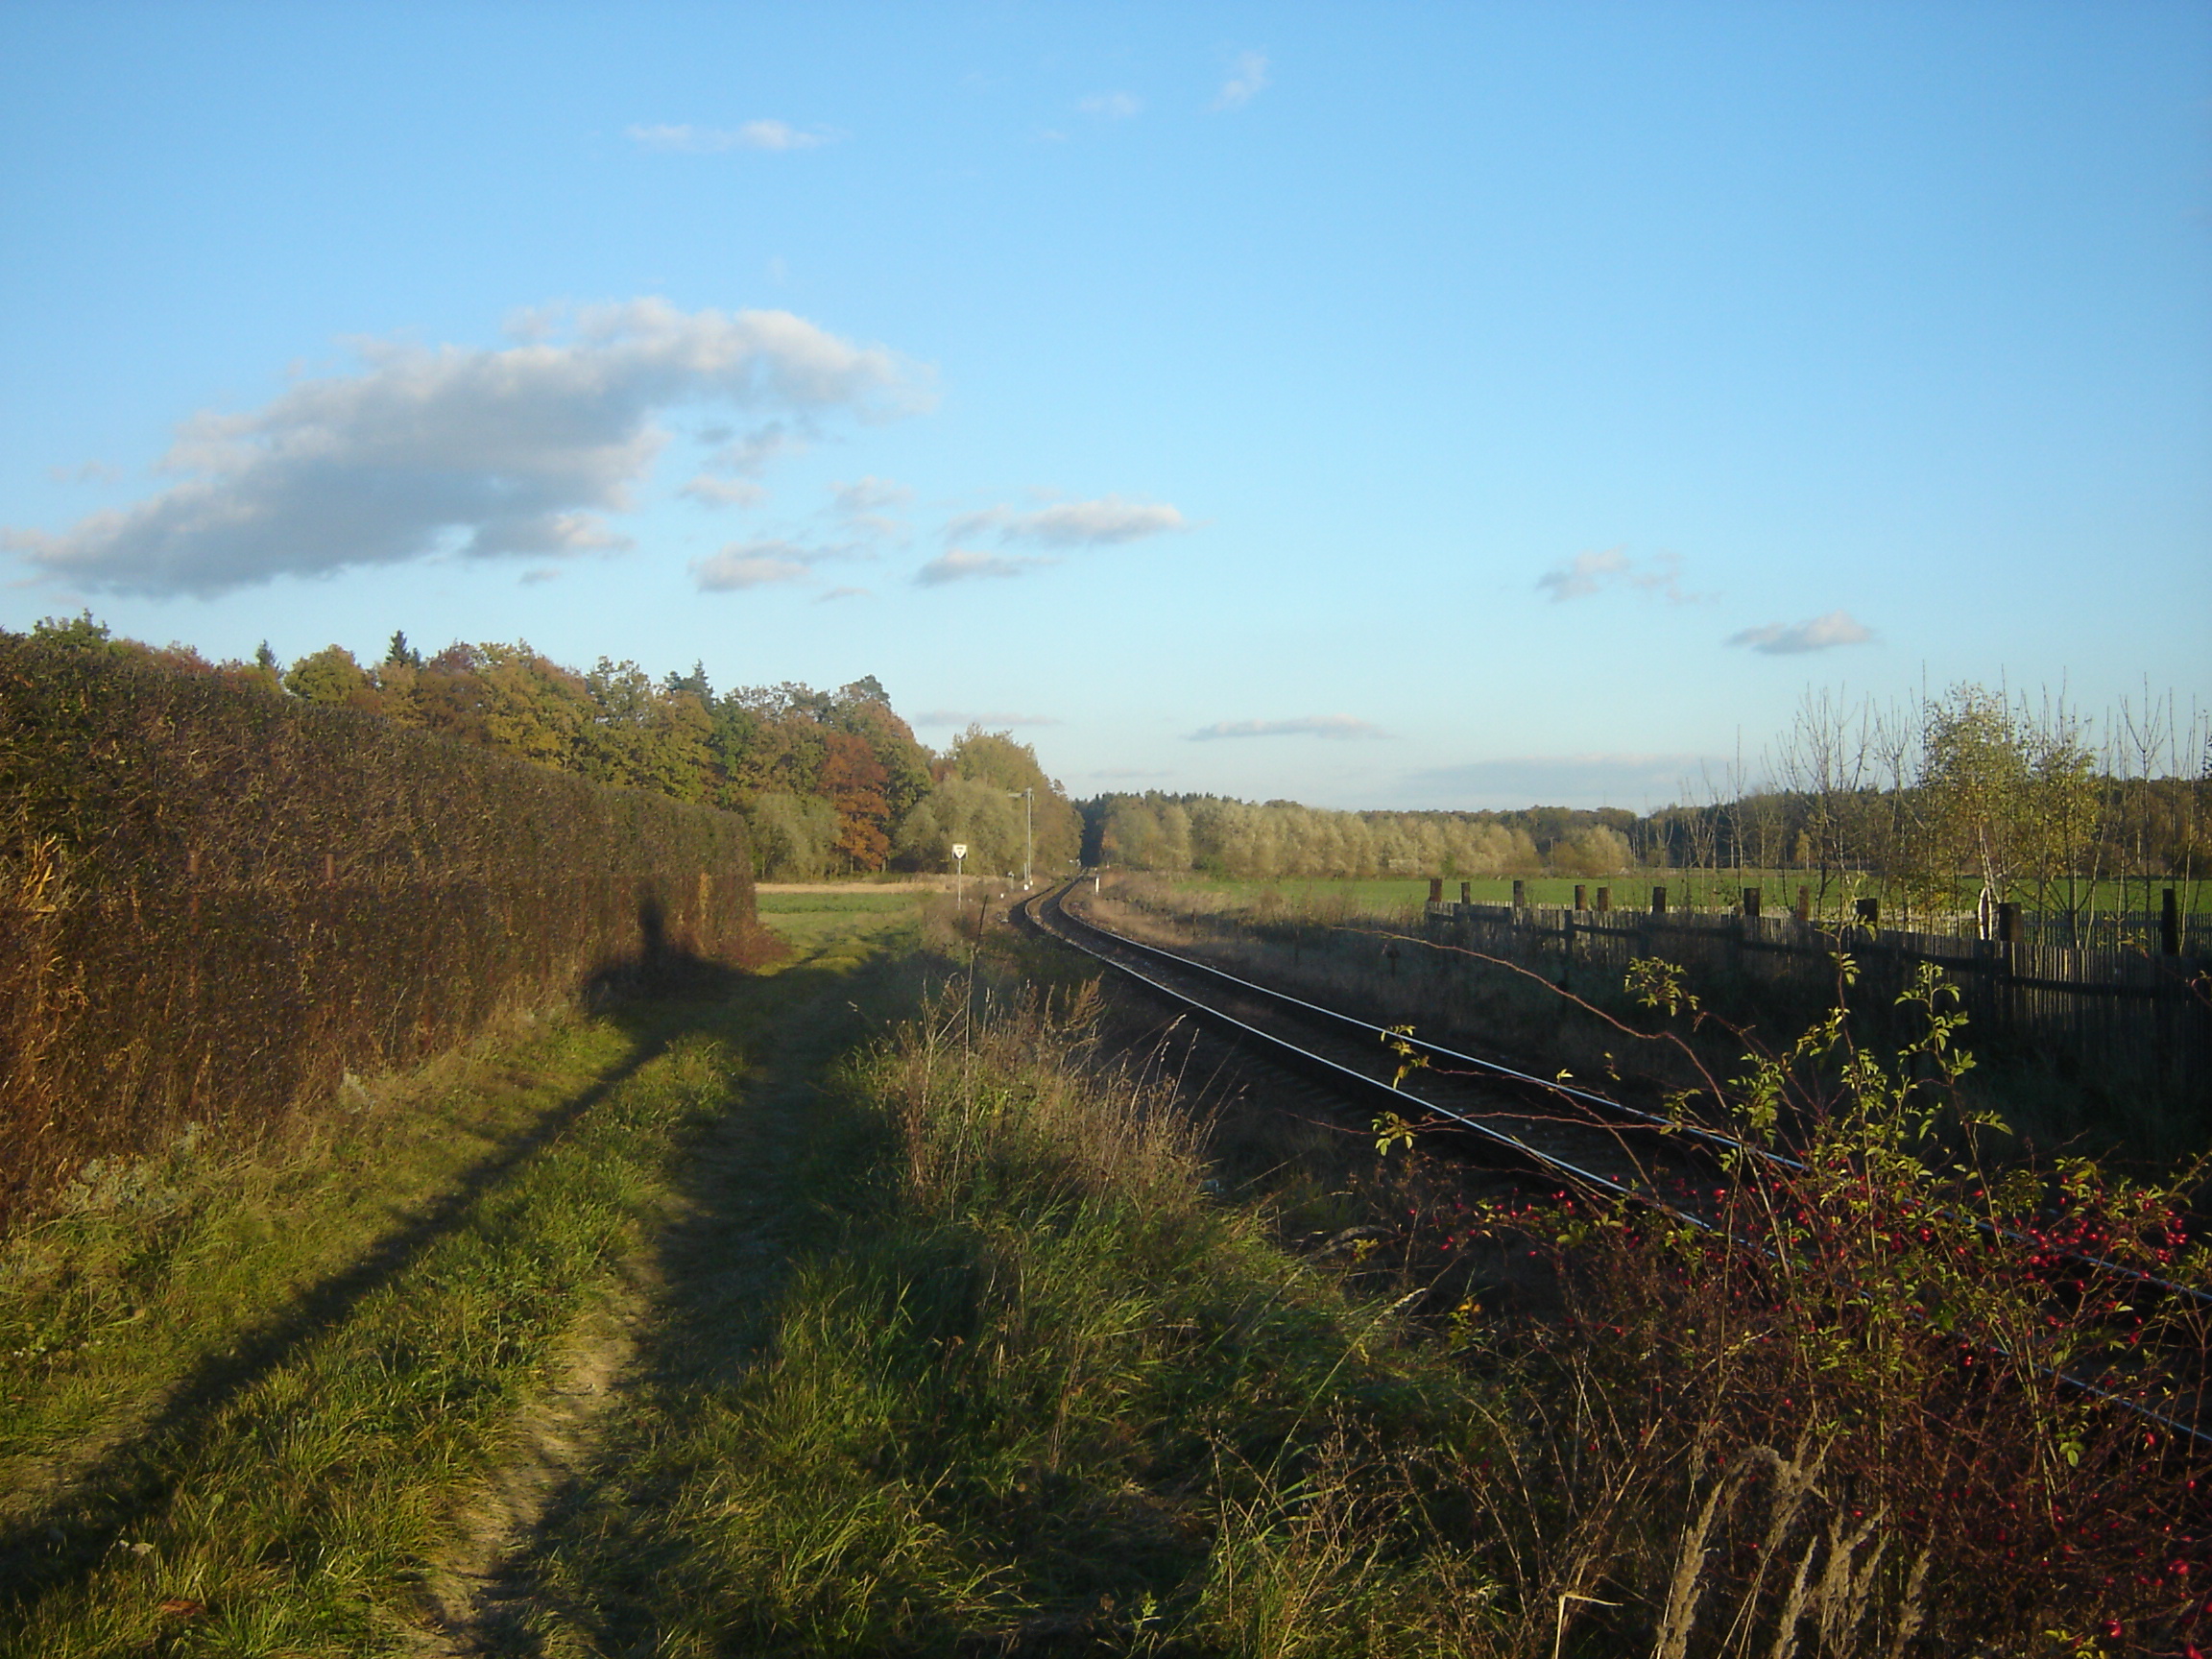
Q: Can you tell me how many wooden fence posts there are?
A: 11